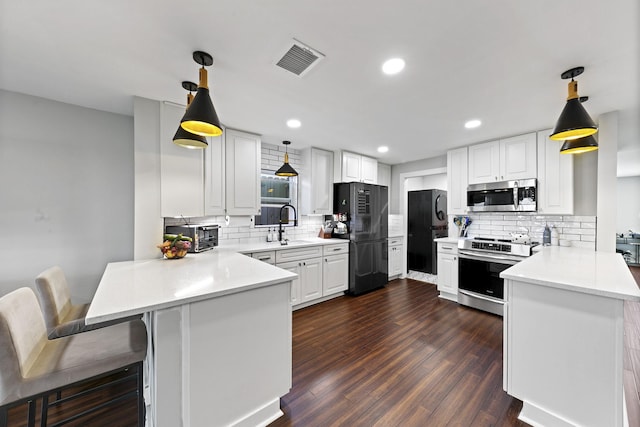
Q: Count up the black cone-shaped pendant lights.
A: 5